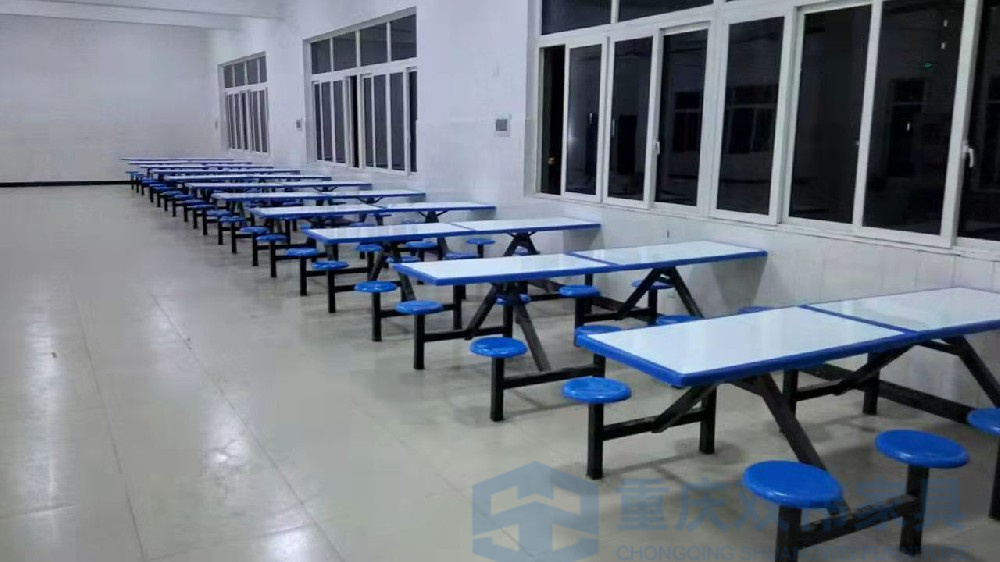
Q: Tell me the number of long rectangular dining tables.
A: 11